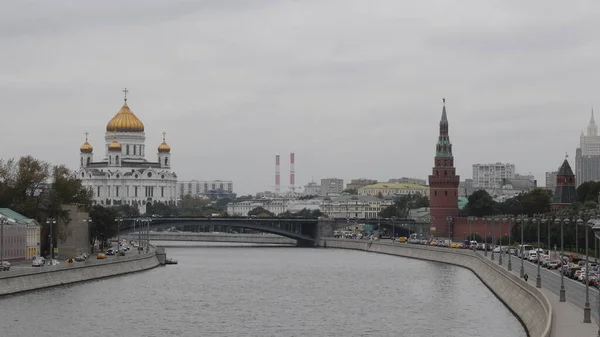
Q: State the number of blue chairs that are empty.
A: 0